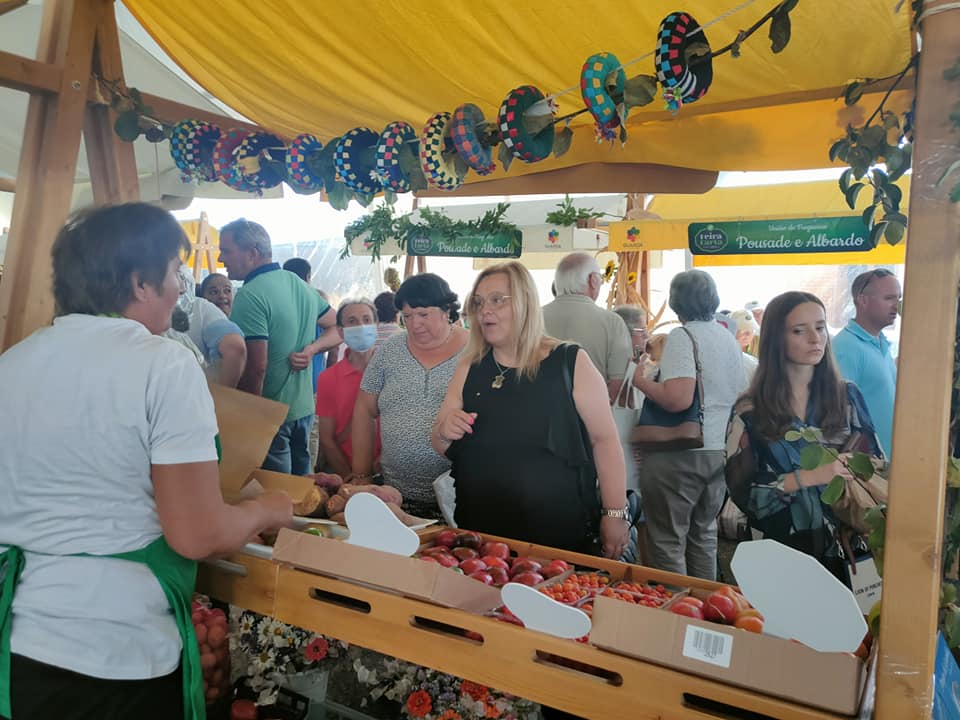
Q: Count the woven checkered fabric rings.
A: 12